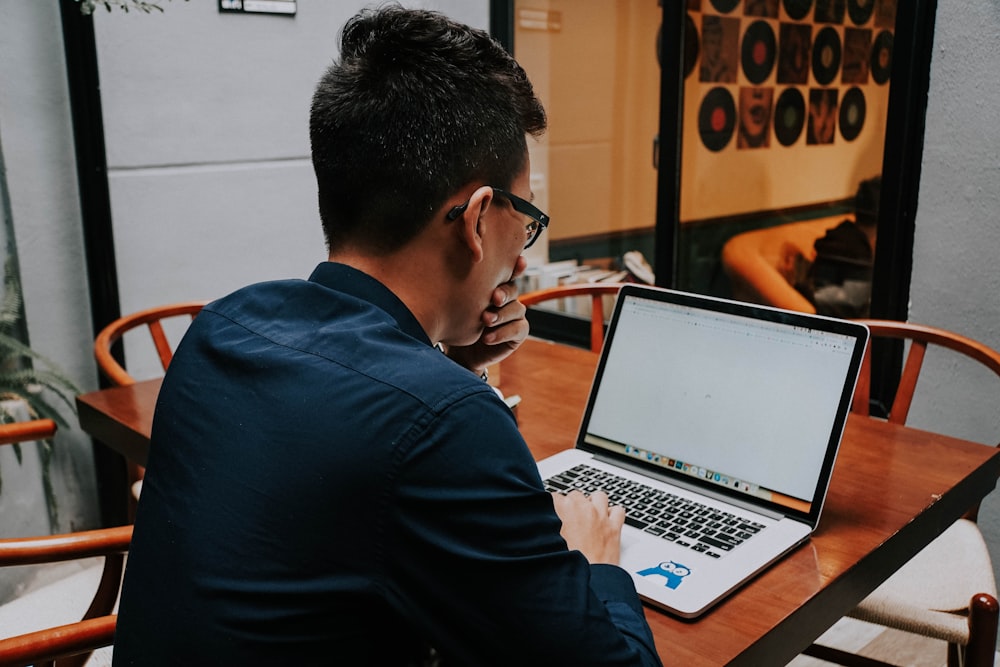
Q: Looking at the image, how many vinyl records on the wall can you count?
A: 10